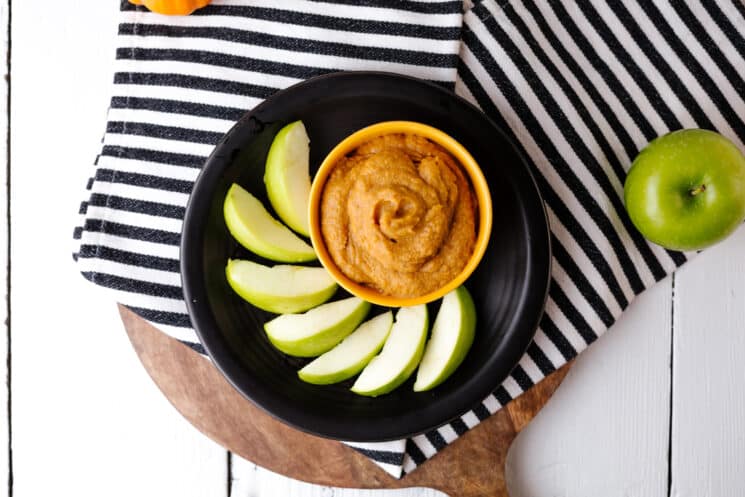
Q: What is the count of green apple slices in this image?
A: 7